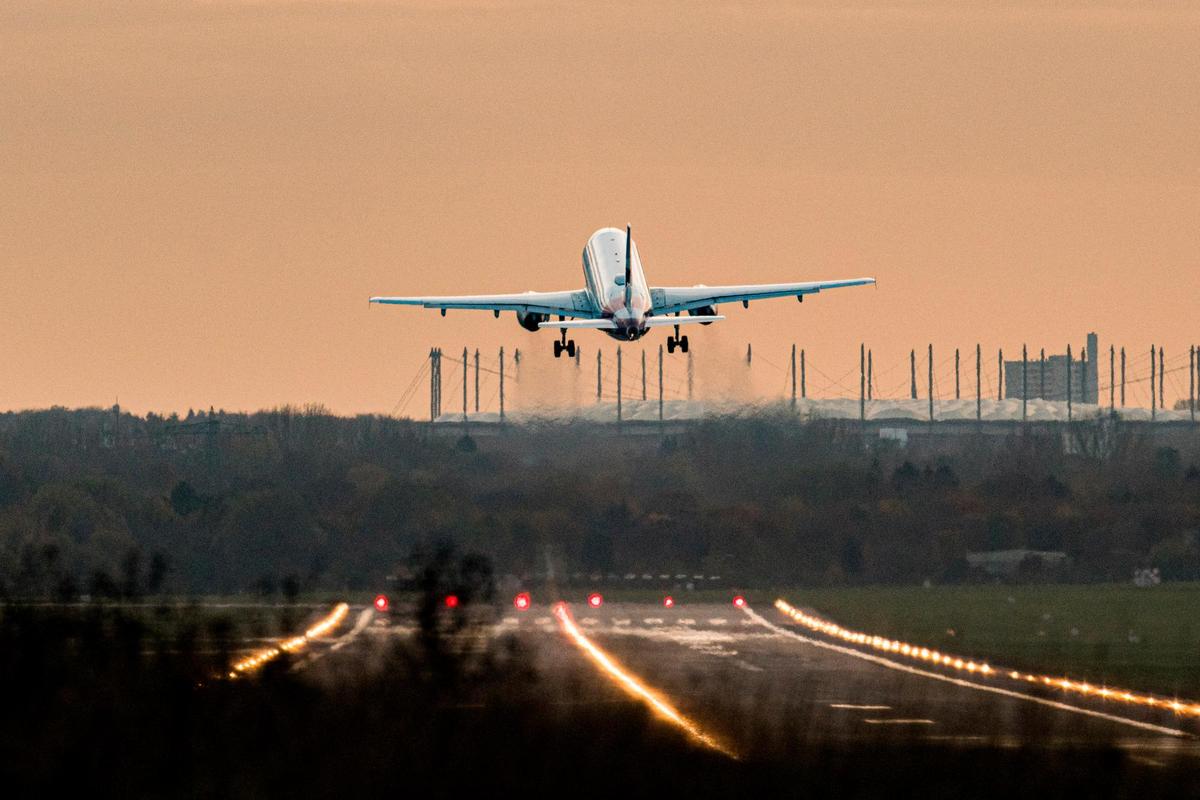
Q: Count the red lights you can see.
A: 6